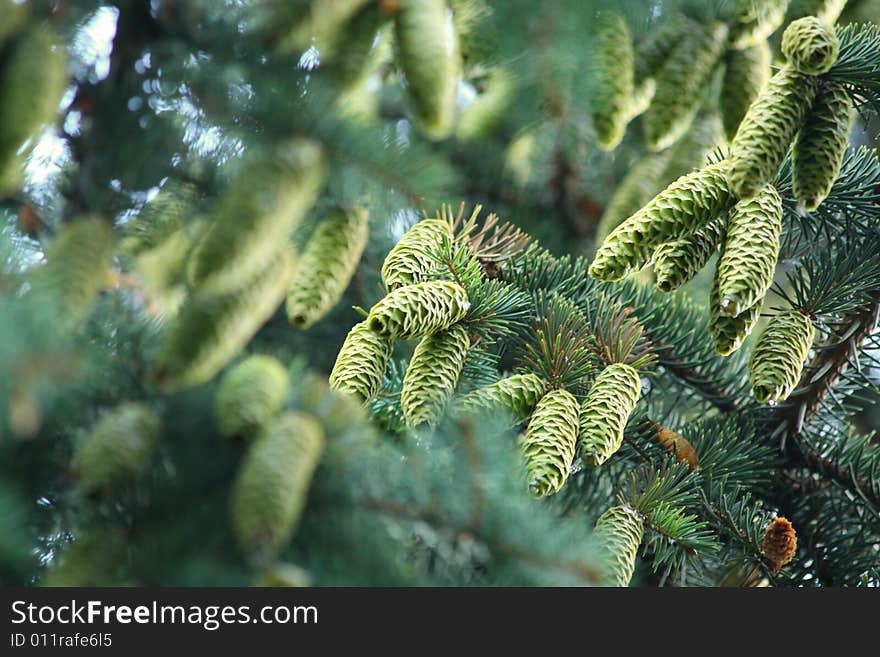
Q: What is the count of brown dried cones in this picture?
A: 2